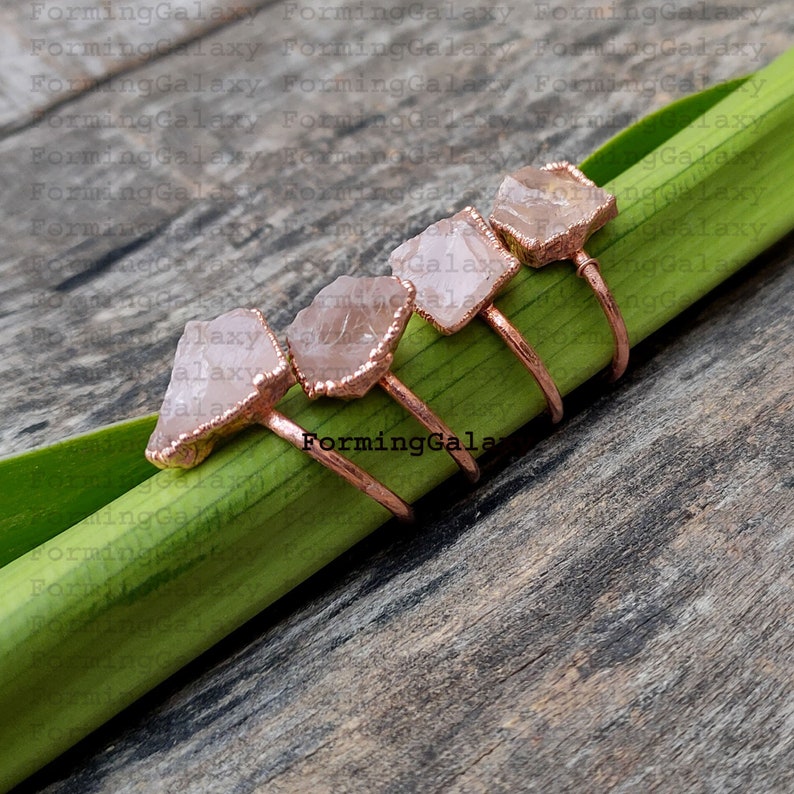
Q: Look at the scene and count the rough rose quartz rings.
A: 4